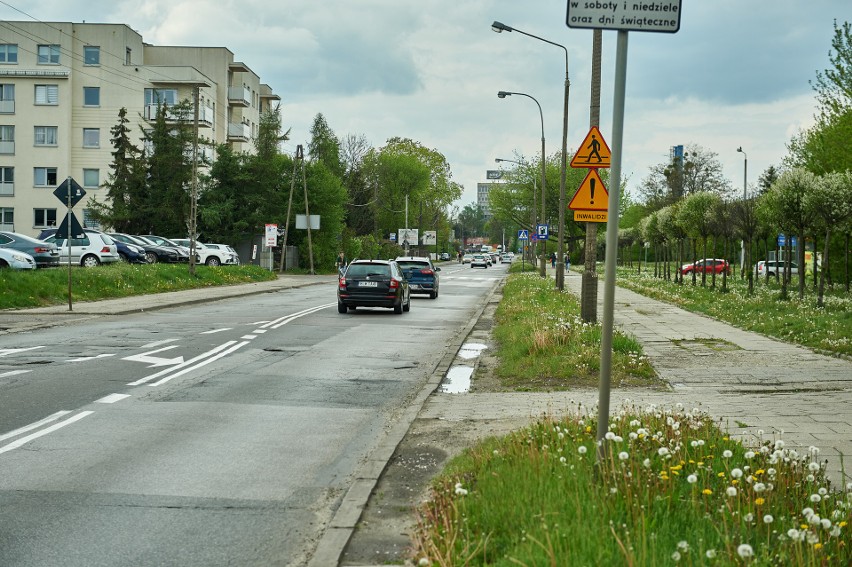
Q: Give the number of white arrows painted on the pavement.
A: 1